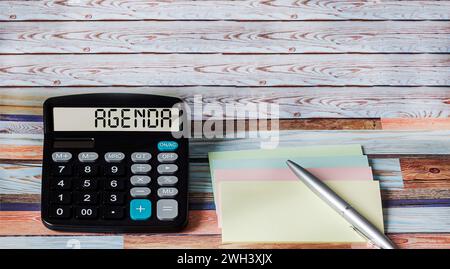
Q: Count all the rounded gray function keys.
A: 11